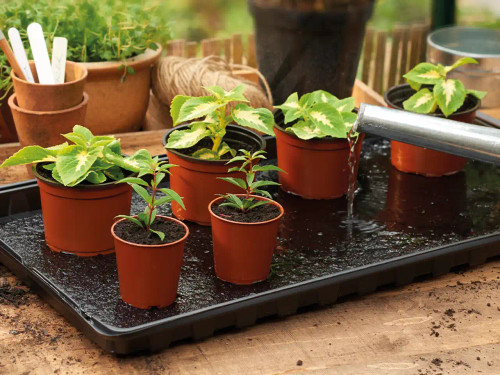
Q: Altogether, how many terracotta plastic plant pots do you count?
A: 6